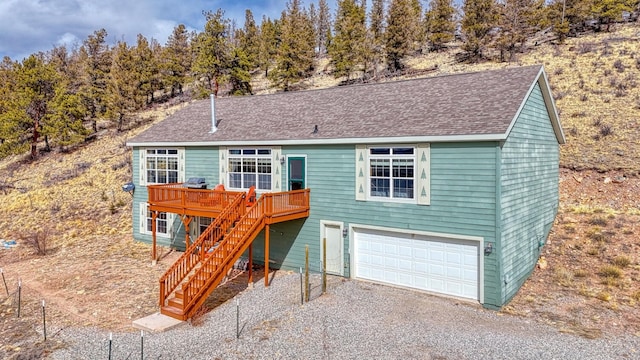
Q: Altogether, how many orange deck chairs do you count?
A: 2